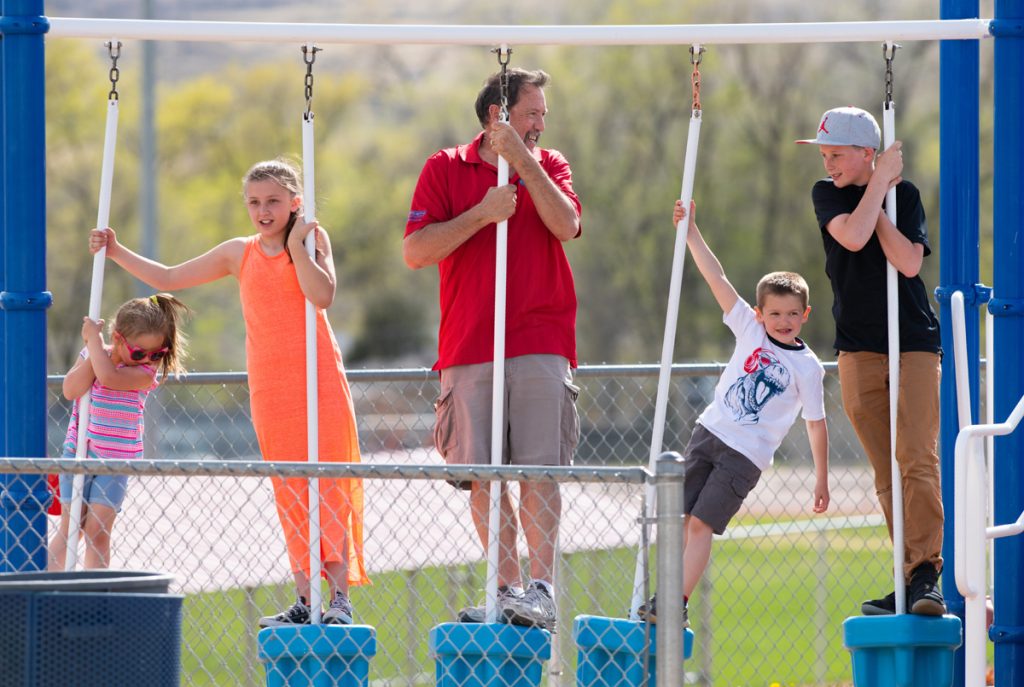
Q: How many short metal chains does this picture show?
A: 5